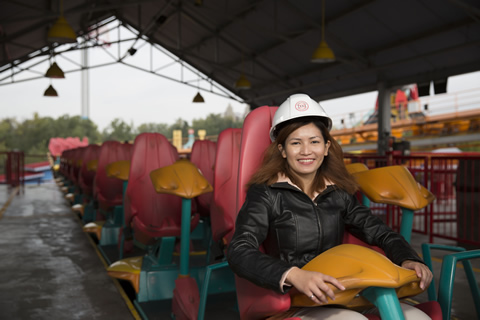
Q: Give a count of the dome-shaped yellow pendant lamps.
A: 6